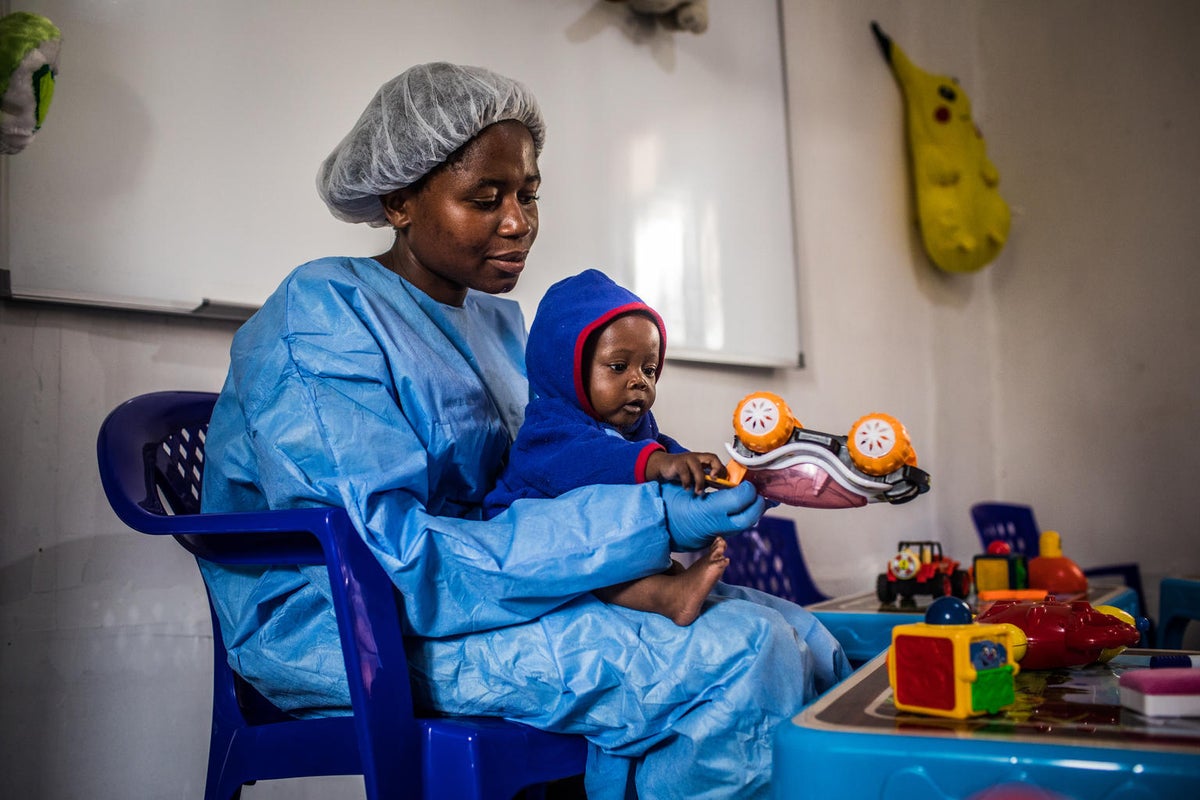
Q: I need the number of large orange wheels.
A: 2